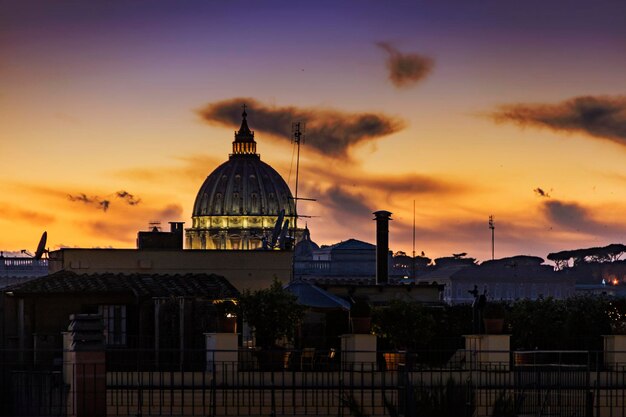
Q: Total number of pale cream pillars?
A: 4